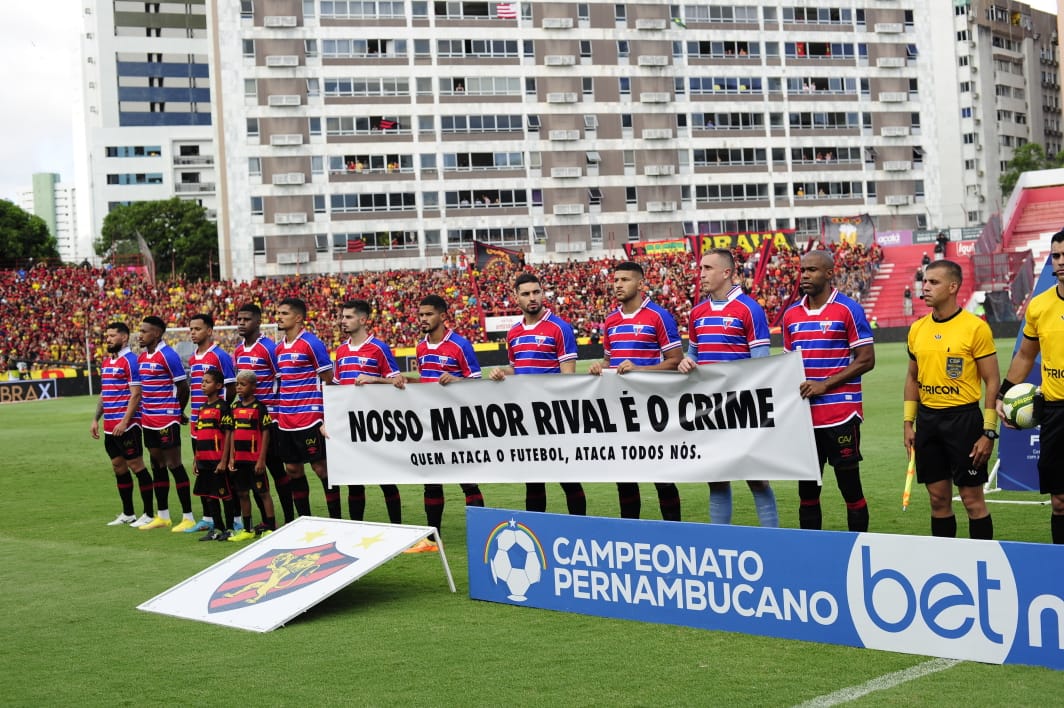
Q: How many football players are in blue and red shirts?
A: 11